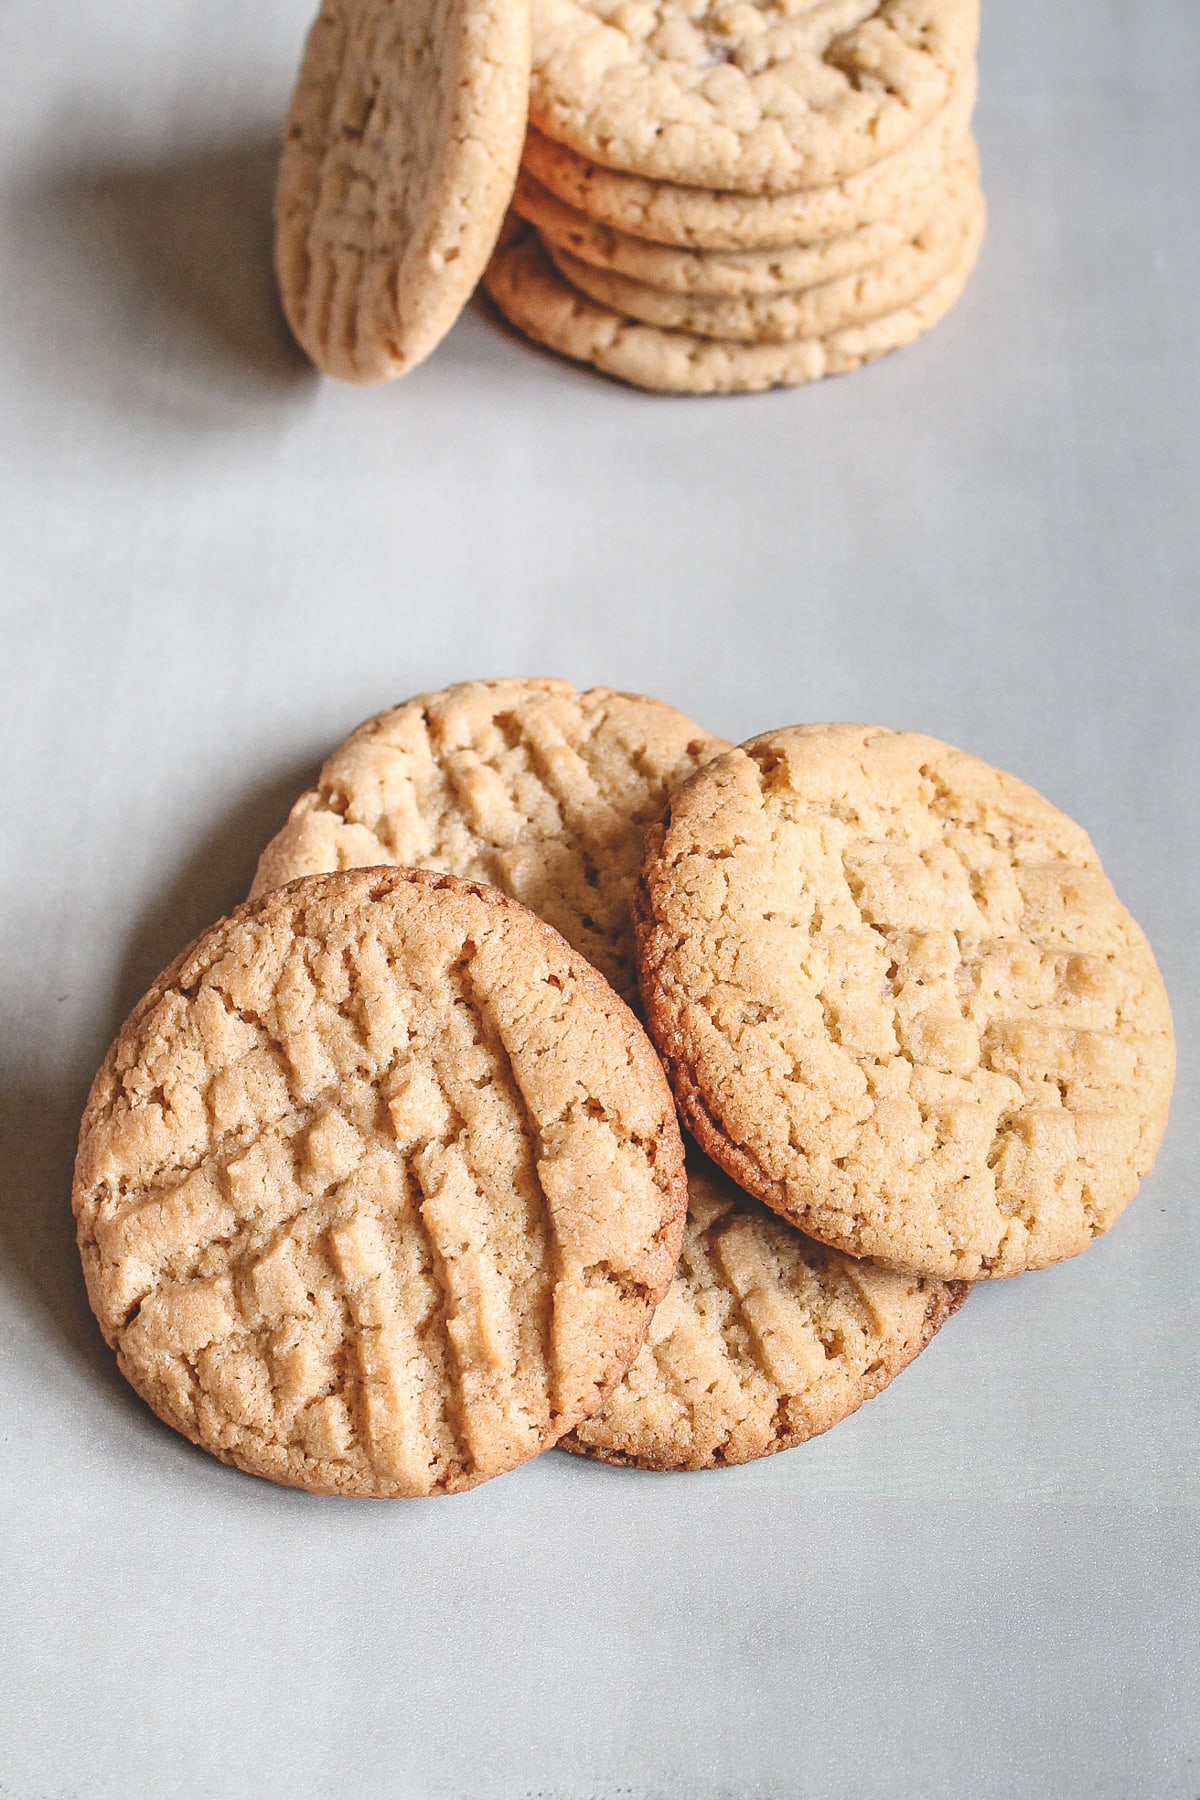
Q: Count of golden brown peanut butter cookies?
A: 10